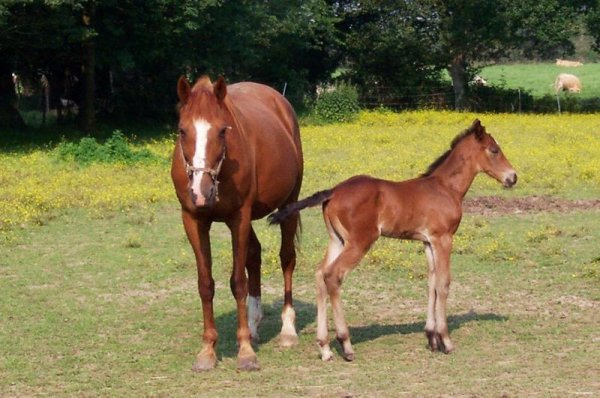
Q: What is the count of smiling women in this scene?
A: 0